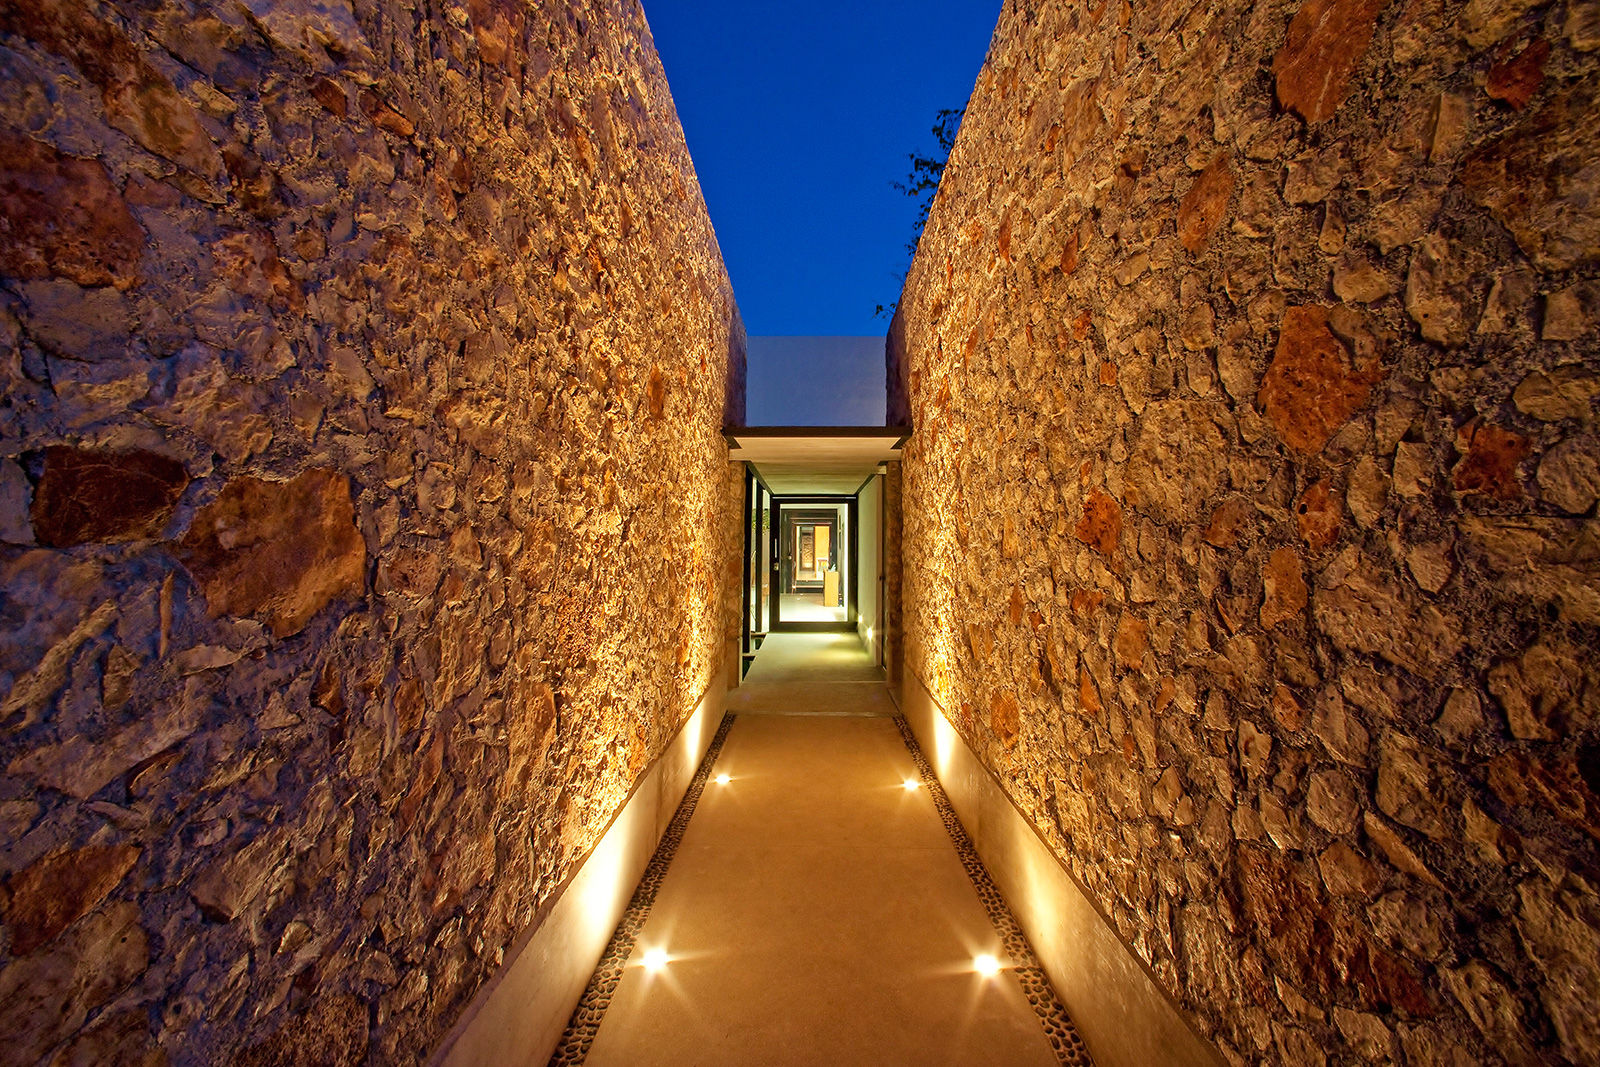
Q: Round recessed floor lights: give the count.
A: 4